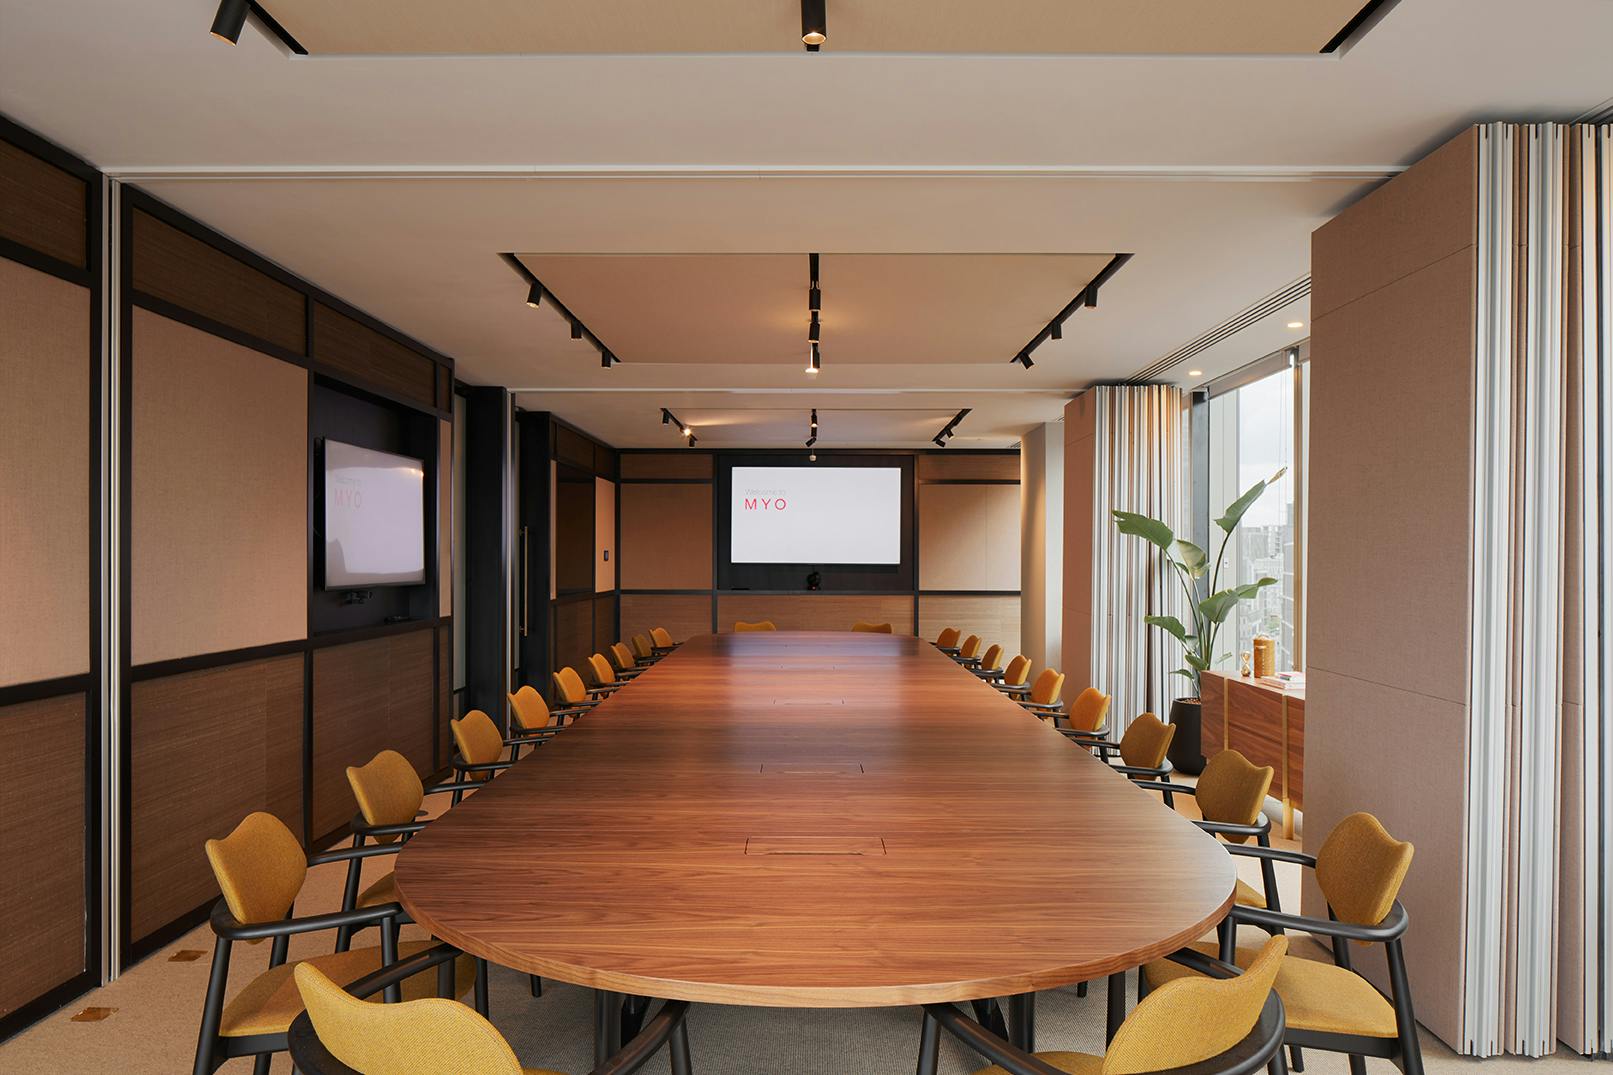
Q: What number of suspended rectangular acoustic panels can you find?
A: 3